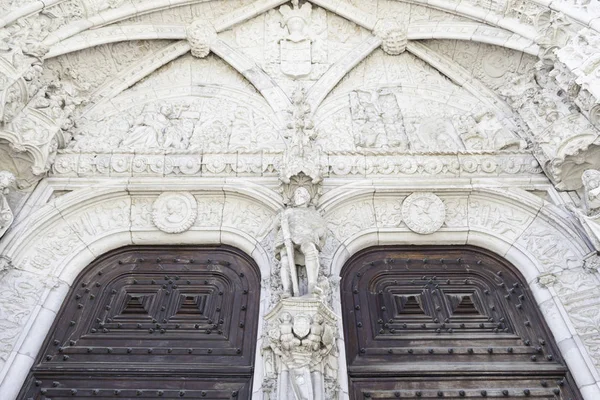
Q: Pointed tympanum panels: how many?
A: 2